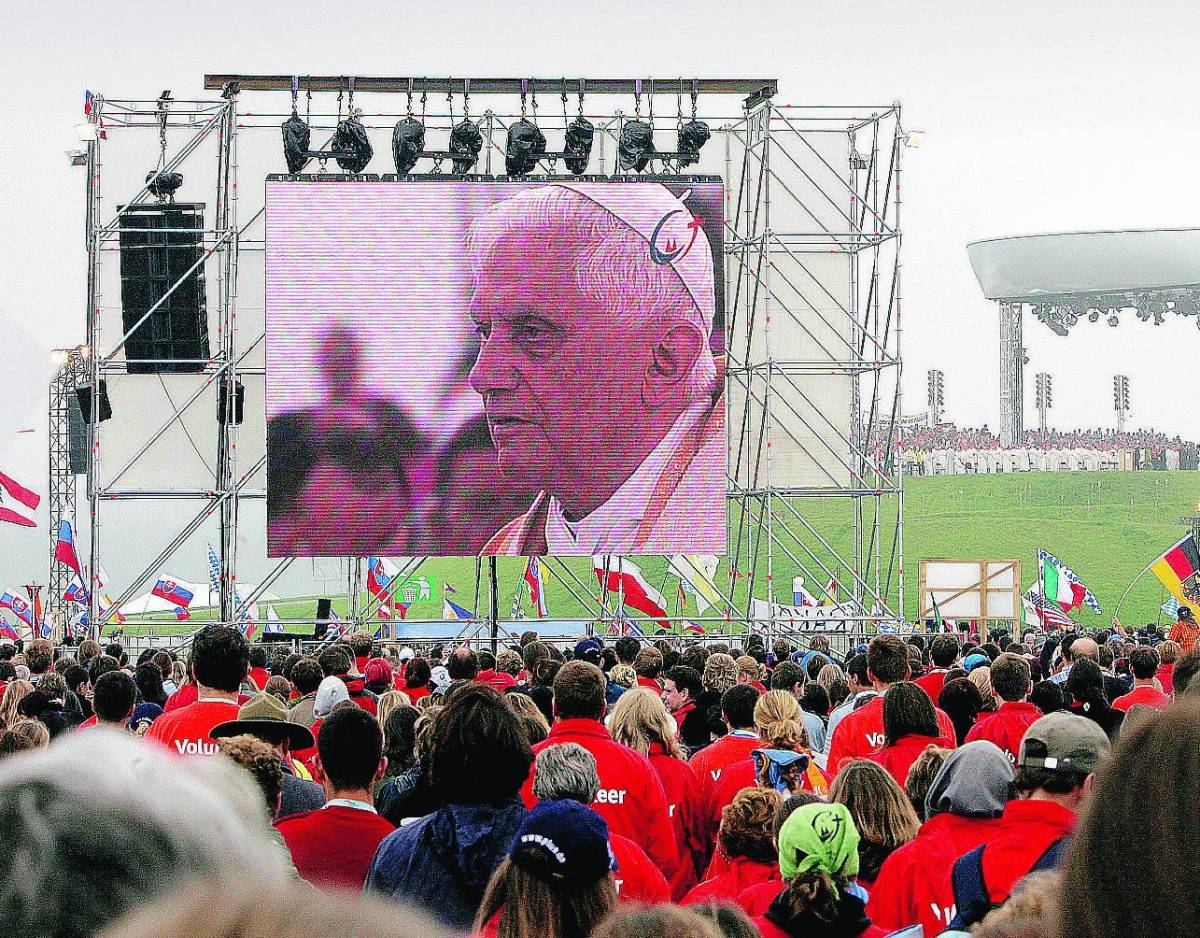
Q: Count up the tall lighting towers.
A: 3